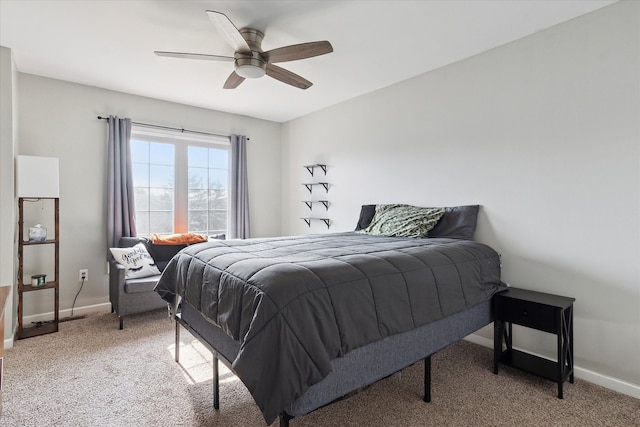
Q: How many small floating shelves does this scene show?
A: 4